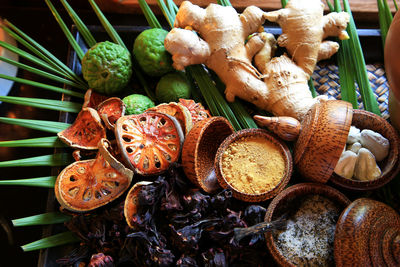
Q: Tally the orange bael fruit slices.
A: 8